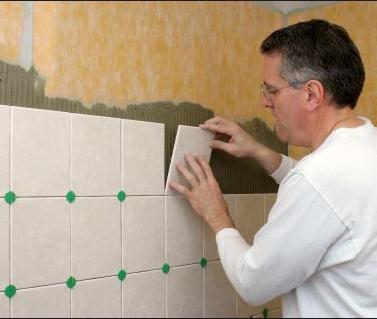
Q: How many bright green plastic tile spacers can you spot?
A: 9